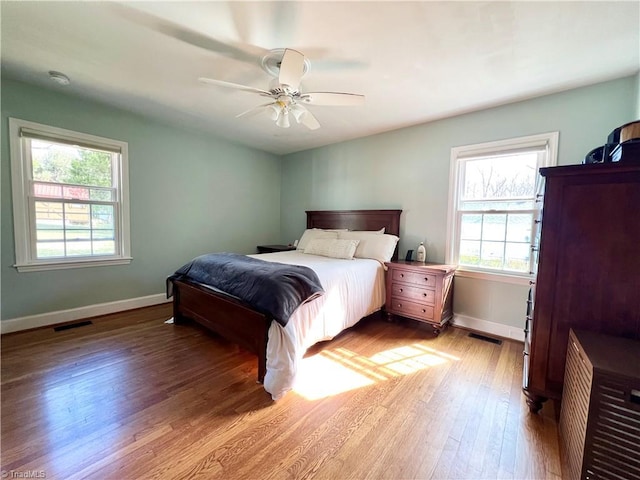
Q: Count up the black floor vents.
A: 2